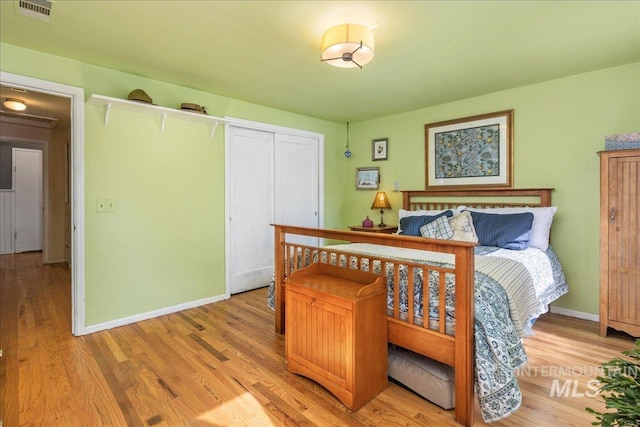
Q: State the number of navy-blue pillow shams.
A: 2